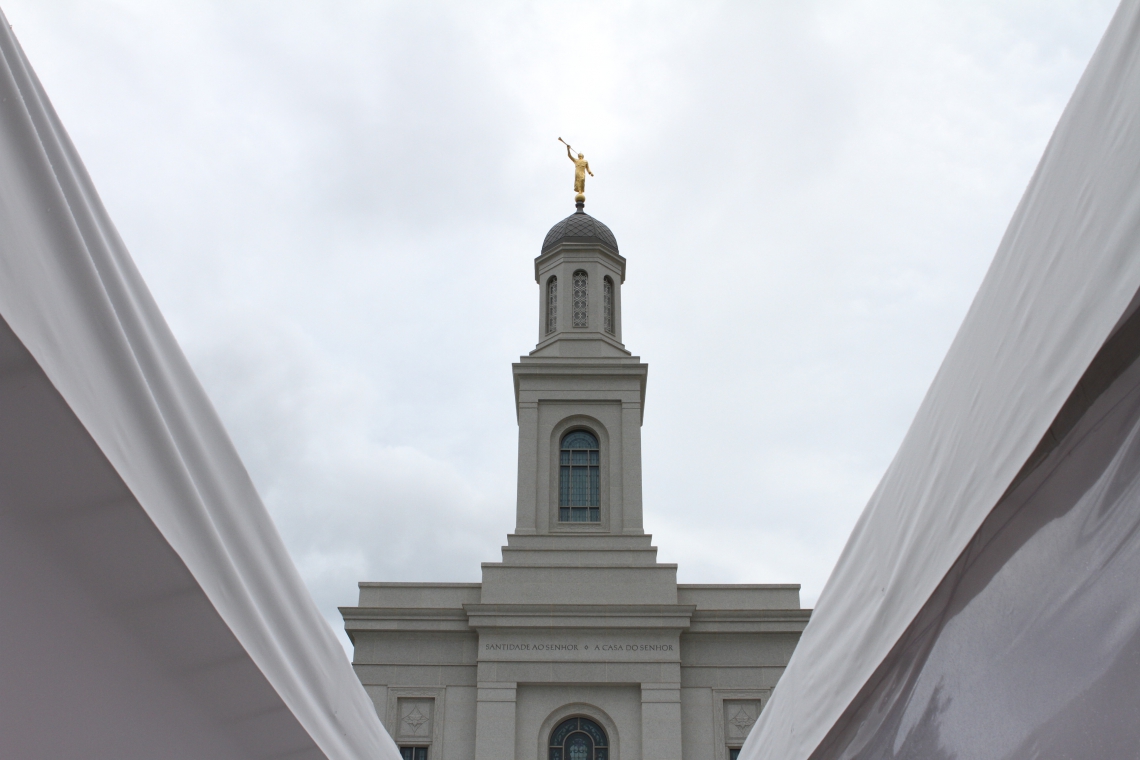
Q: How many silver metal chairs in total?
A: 0